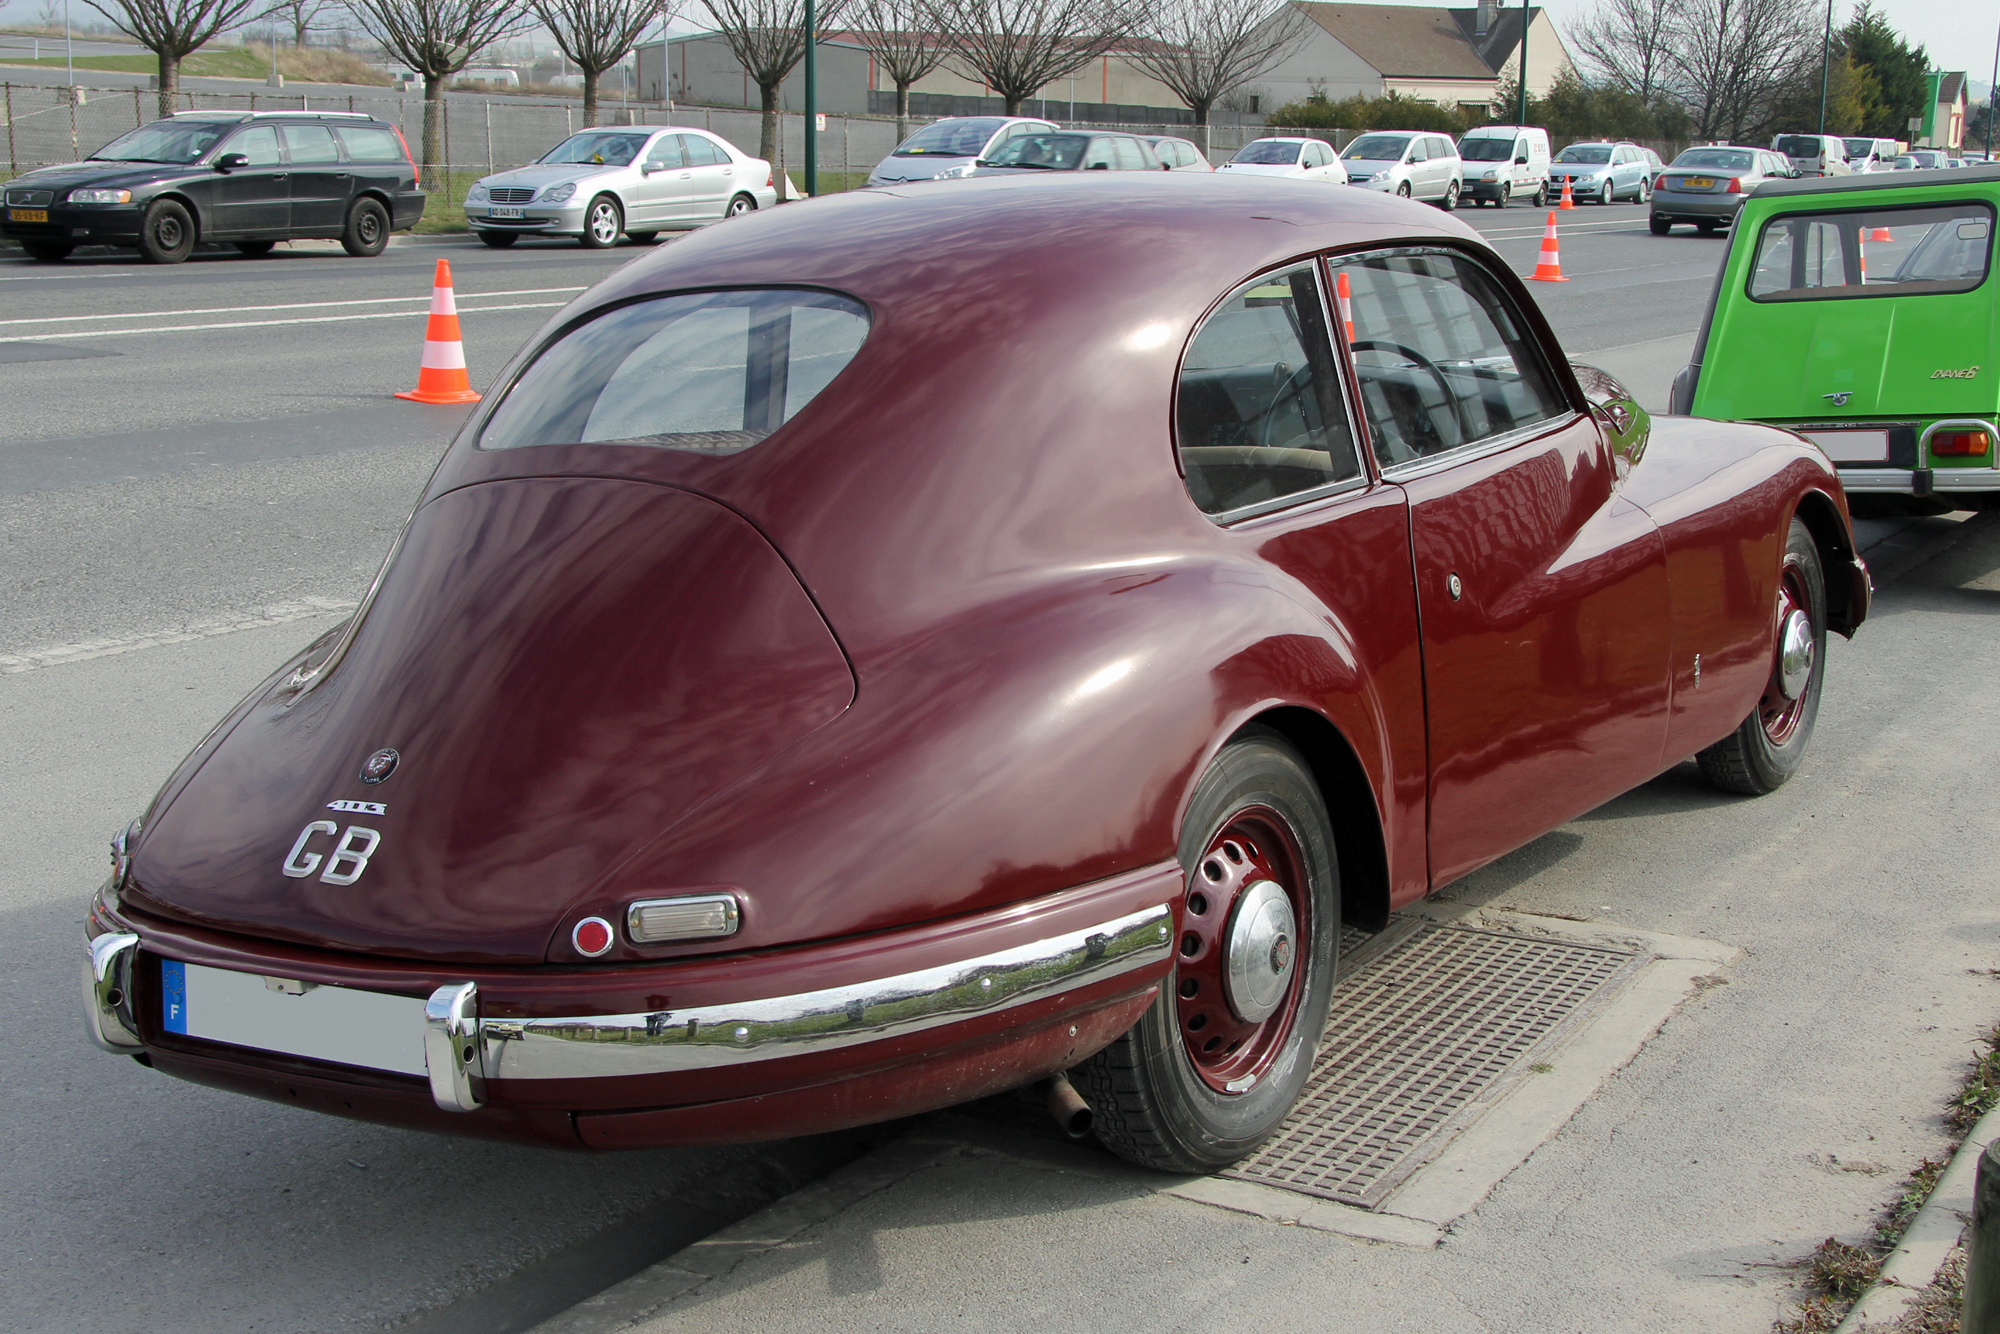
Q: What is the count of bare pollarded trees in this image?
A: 7